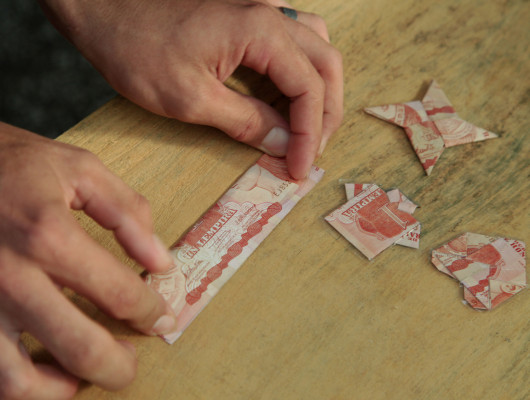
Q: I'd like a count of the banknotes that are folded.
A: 4